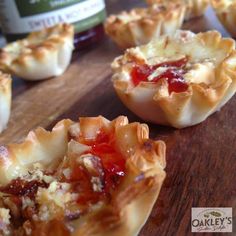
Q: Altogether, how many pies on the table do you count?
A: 7